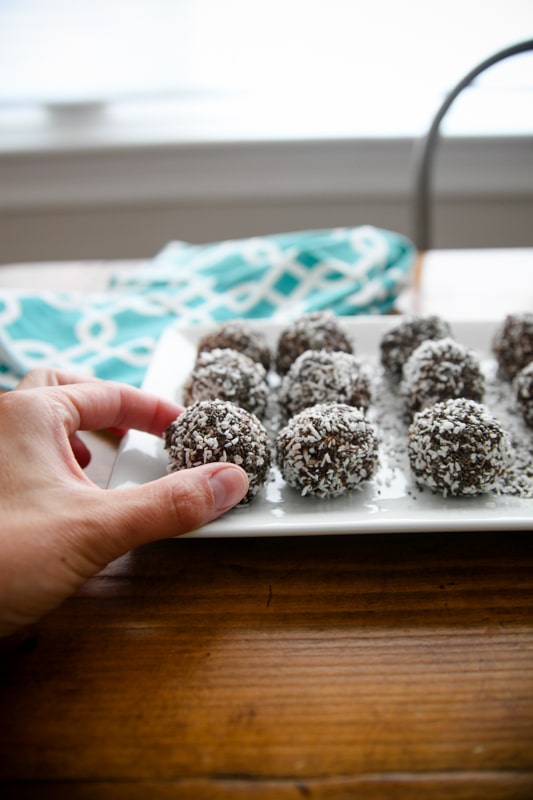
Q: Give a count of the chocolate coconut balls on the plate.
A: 11